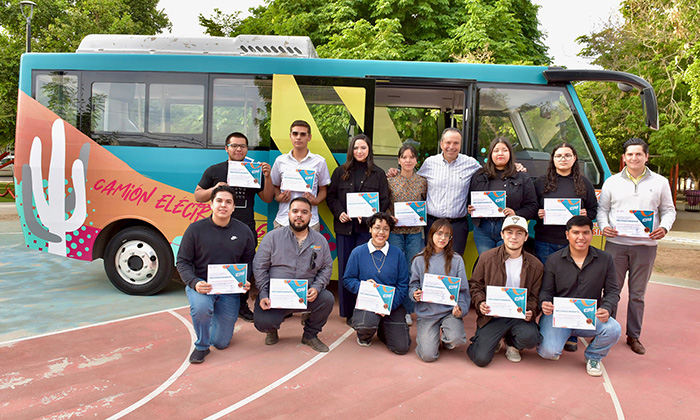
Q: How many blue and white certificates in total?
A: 13